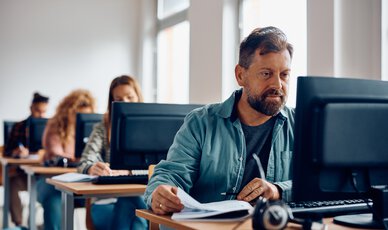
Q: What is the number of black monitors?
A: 5